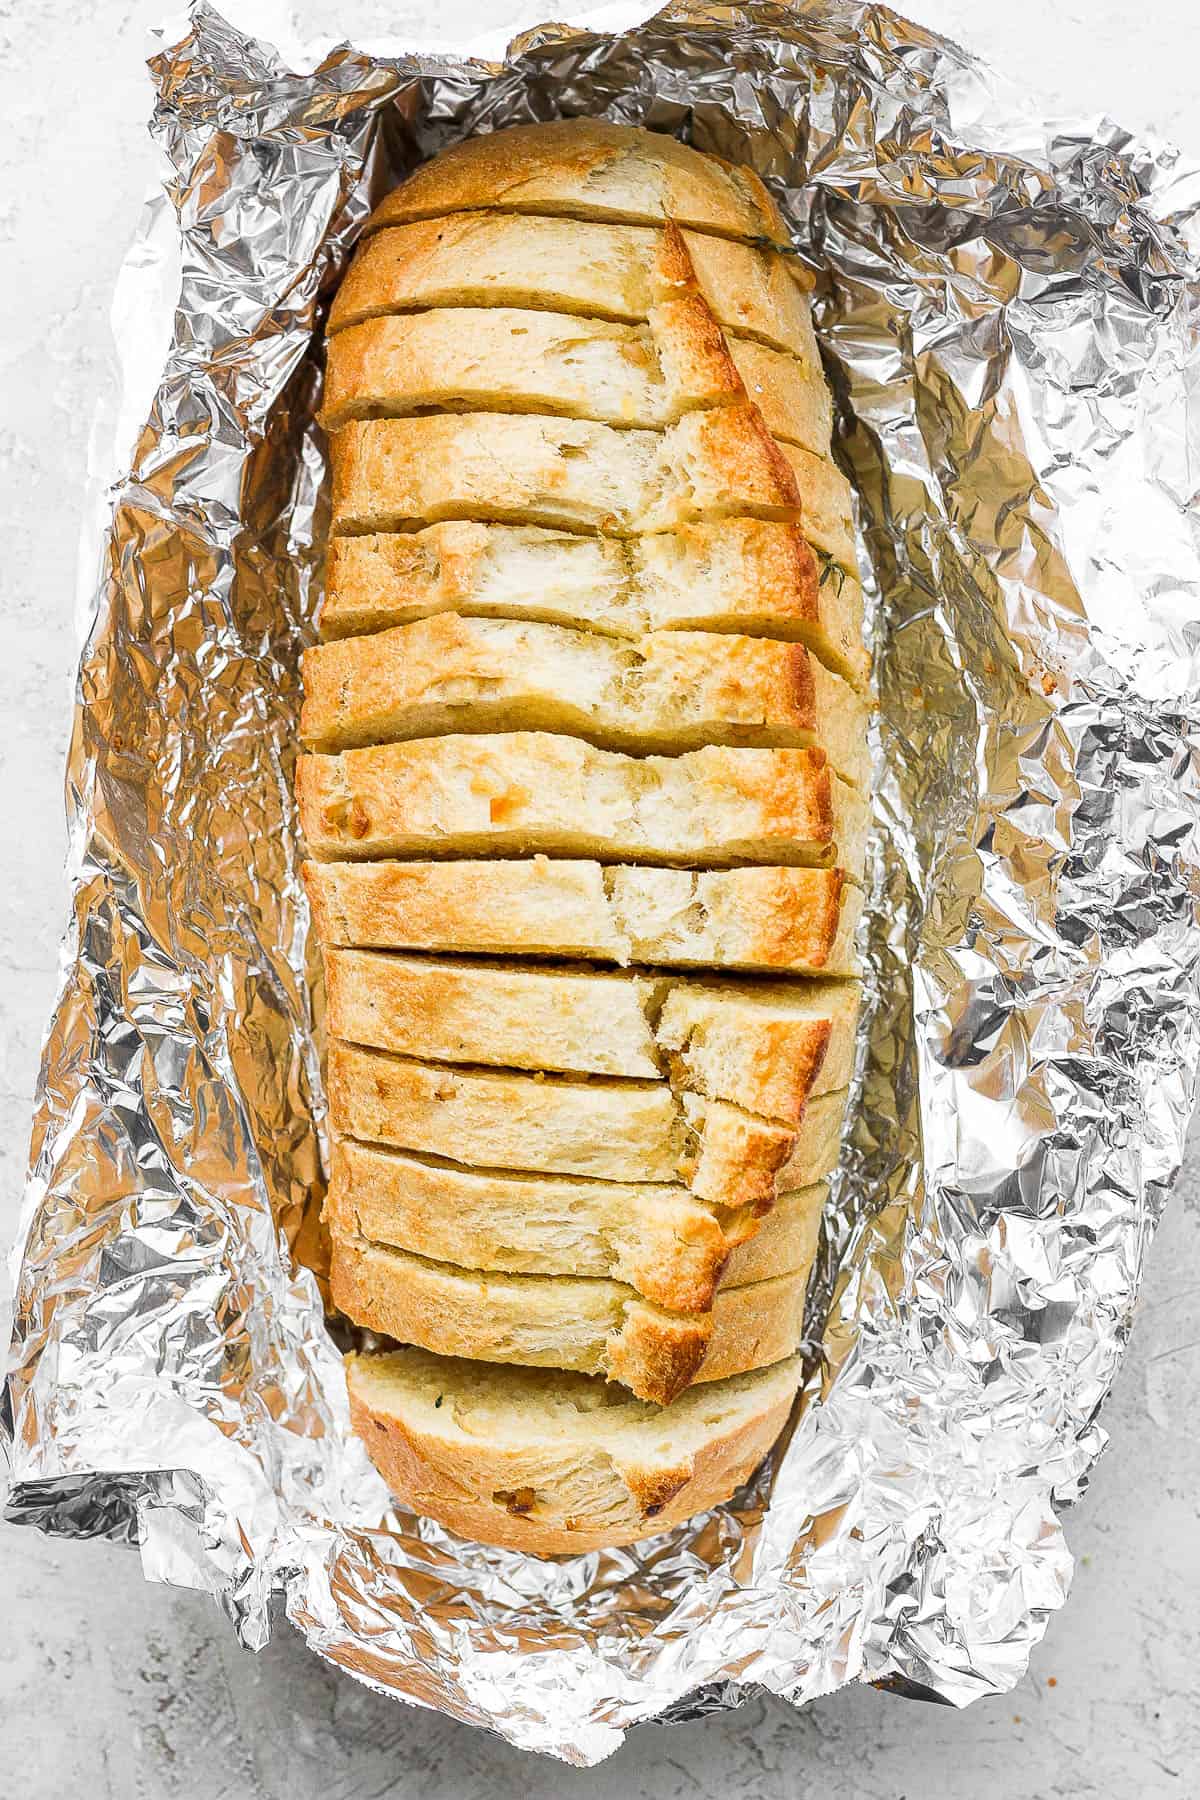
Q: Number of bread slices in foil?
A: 13